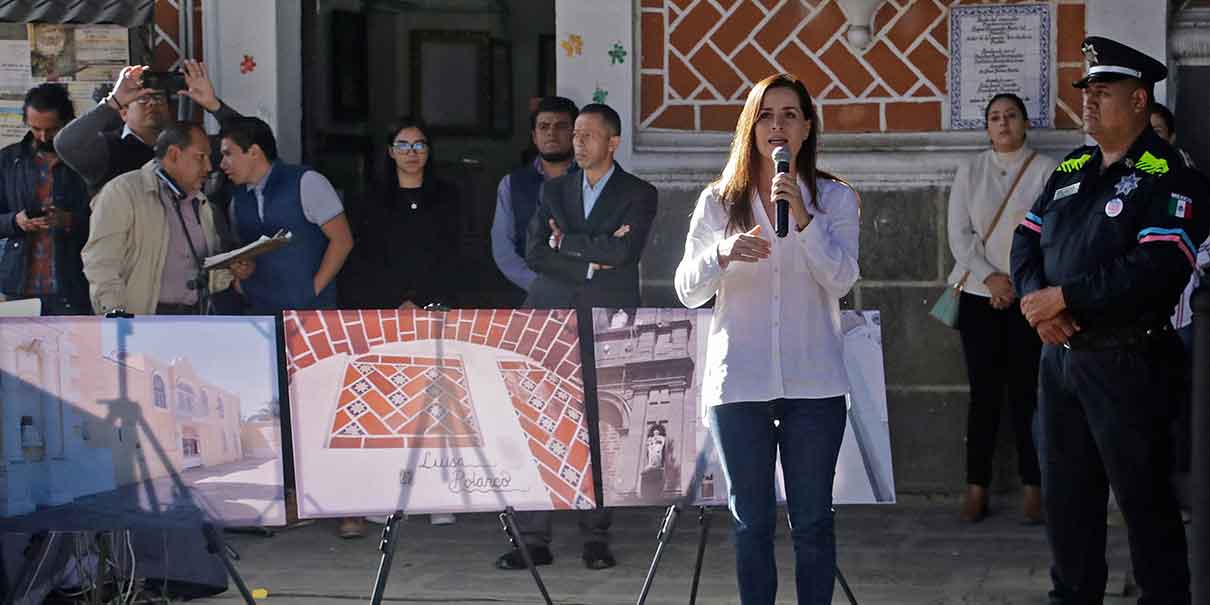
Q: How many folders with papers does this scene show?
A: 1